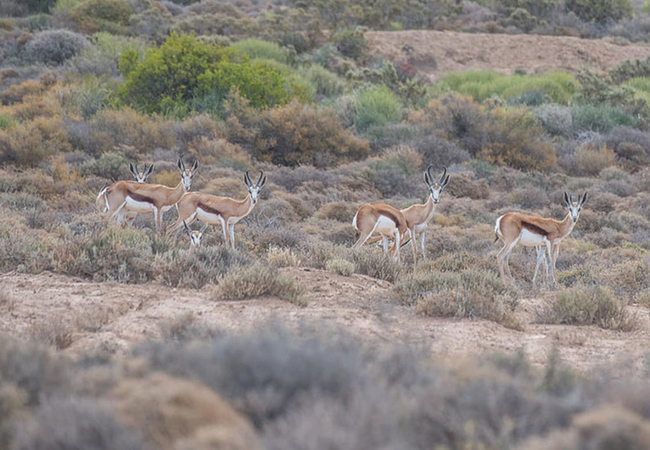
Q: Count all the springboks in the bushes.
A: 7